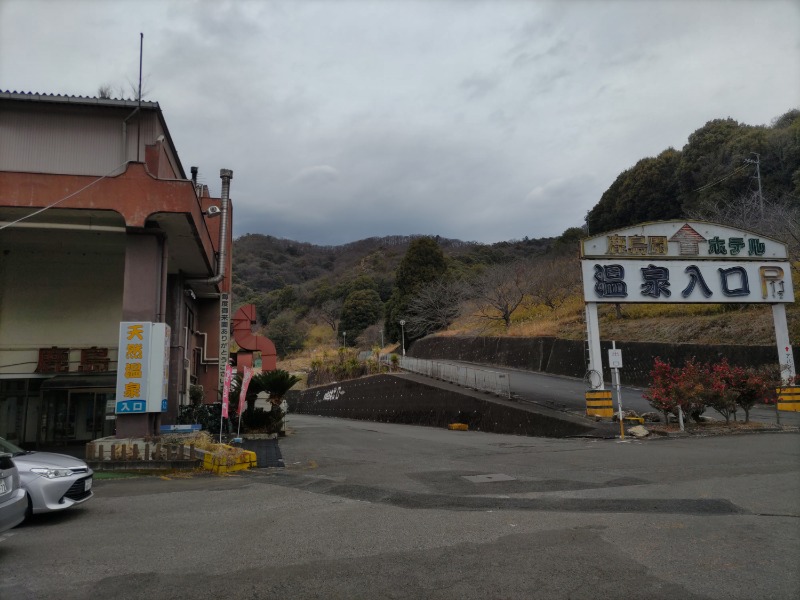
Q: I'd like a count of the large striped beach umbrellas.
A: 0